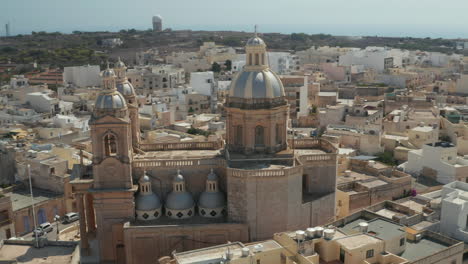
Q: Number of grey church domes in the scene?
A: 6